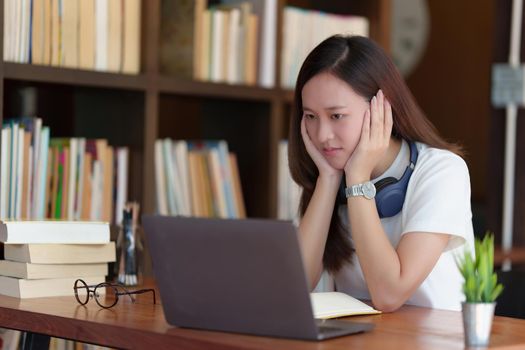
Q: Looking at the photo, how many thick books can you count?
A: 4